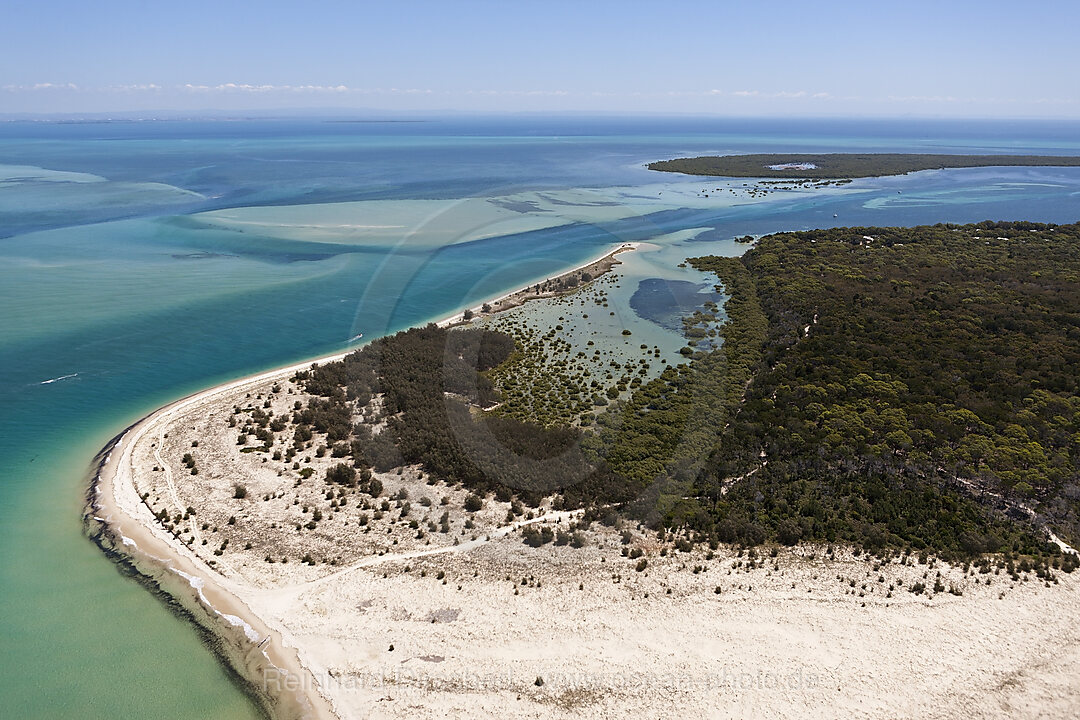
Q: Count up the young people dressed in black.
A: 0